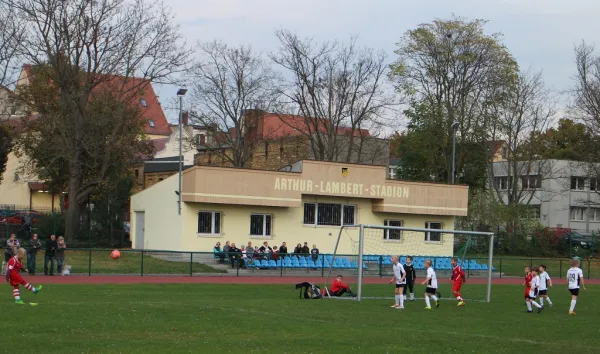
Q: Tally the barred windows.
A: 5